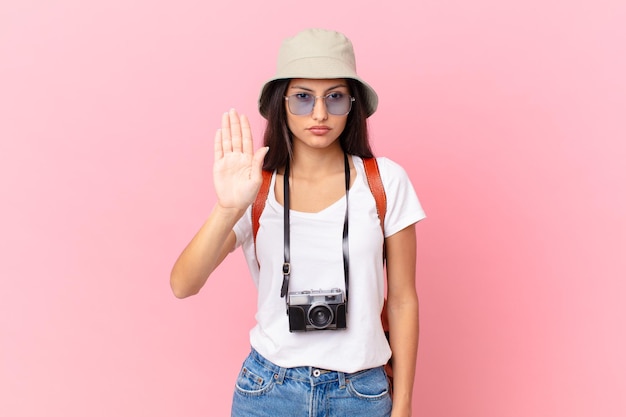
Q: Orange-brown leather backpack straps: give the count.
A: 2